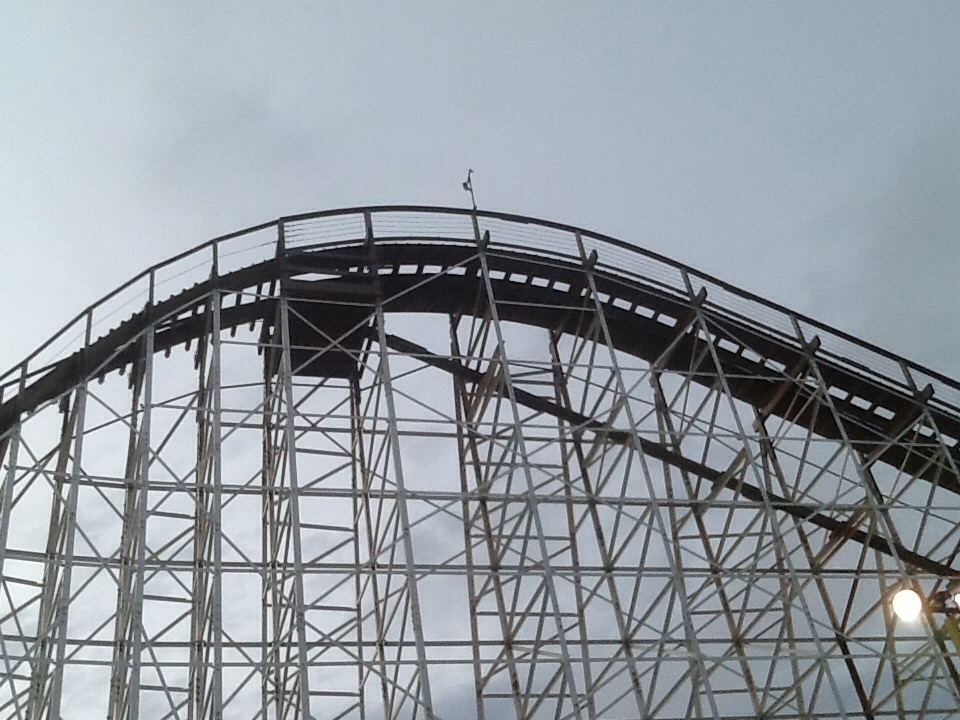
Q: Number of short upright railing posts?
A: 11